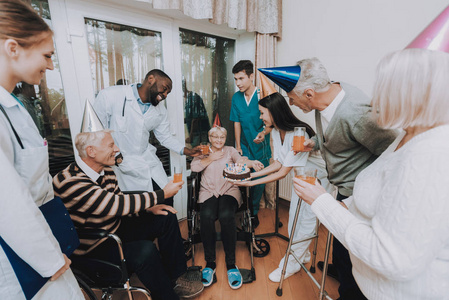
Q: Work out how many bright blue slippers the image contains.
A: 2